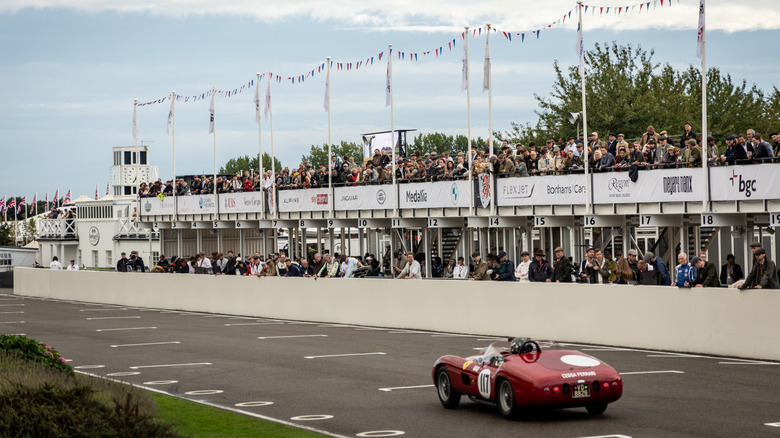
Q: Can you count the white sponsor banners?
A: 9